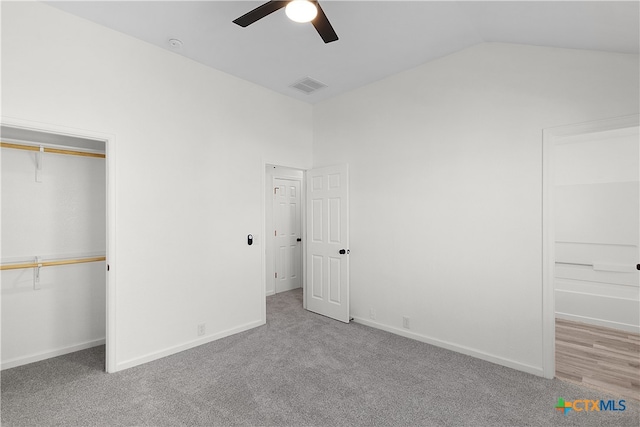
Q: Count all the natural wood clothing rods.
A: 2